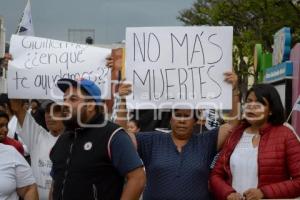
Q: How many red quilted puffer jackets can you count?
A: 1